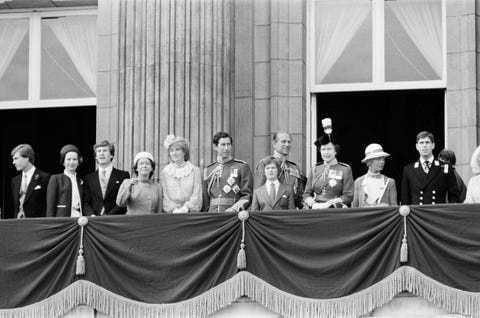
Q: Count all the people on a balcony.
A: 13